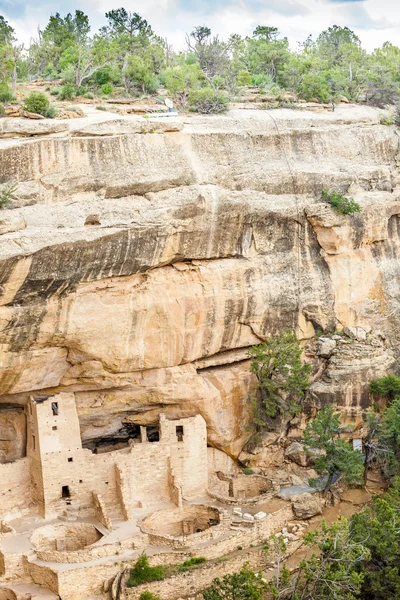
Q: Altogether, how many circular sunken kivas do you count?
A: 3